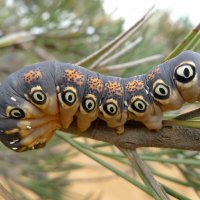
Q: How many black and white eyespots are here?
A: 8